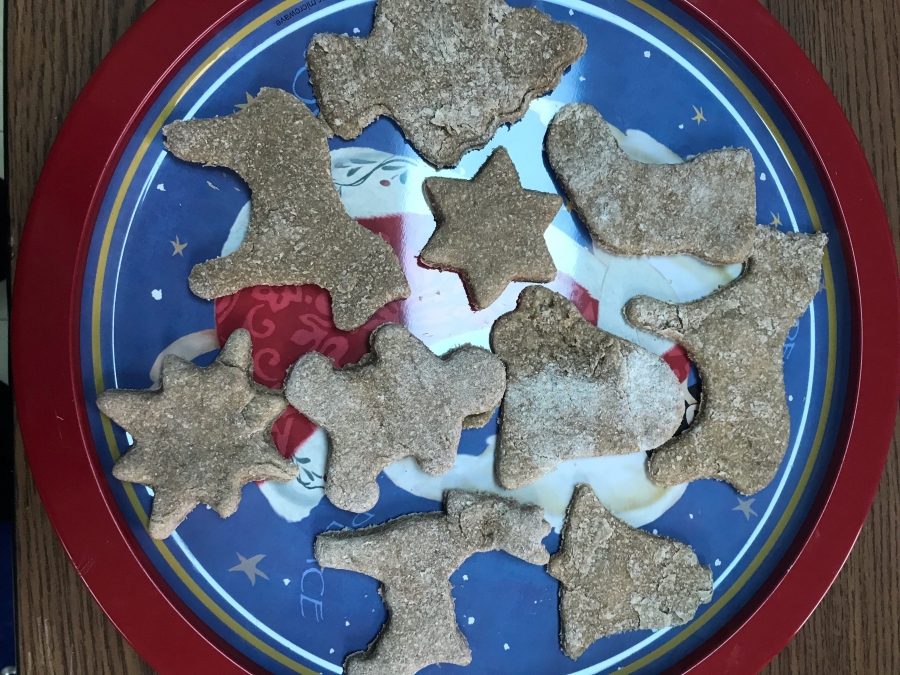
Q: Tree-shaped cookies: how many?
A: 1